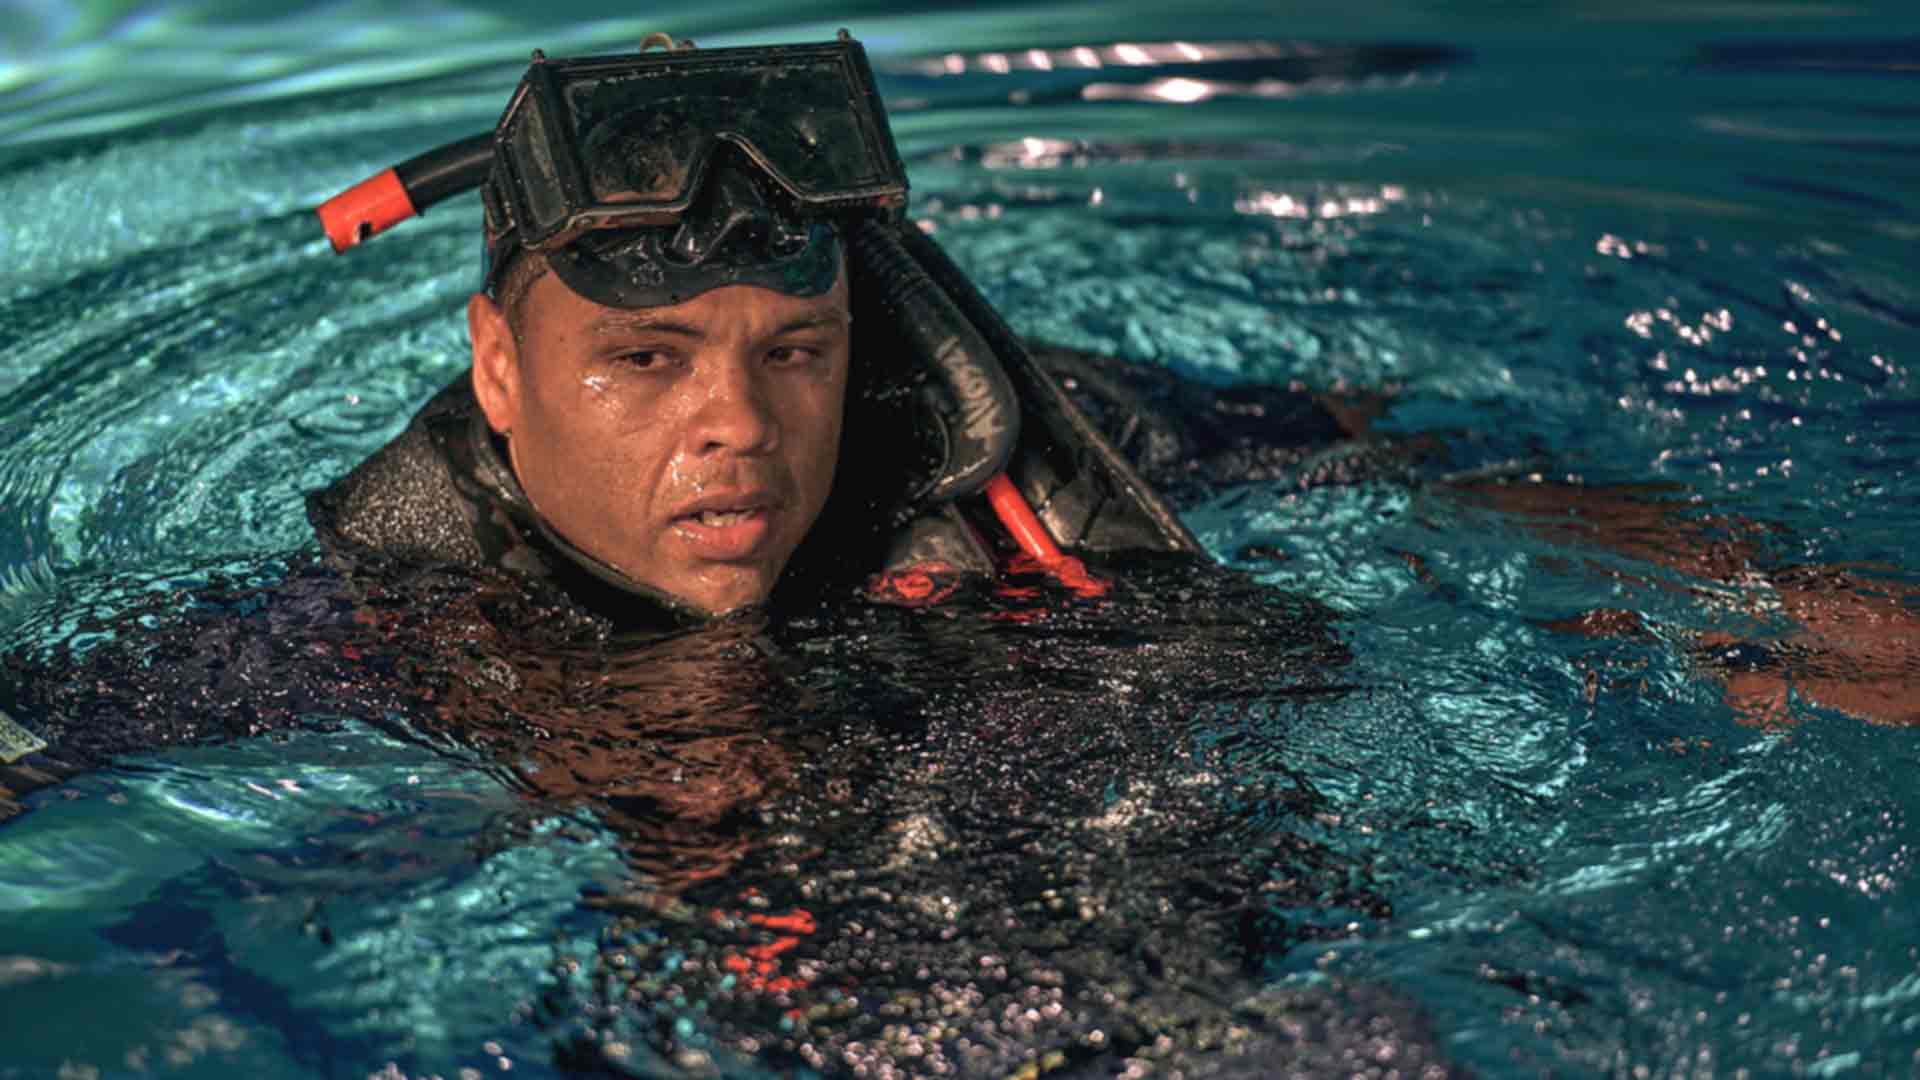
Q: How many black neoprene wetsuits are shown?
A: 1